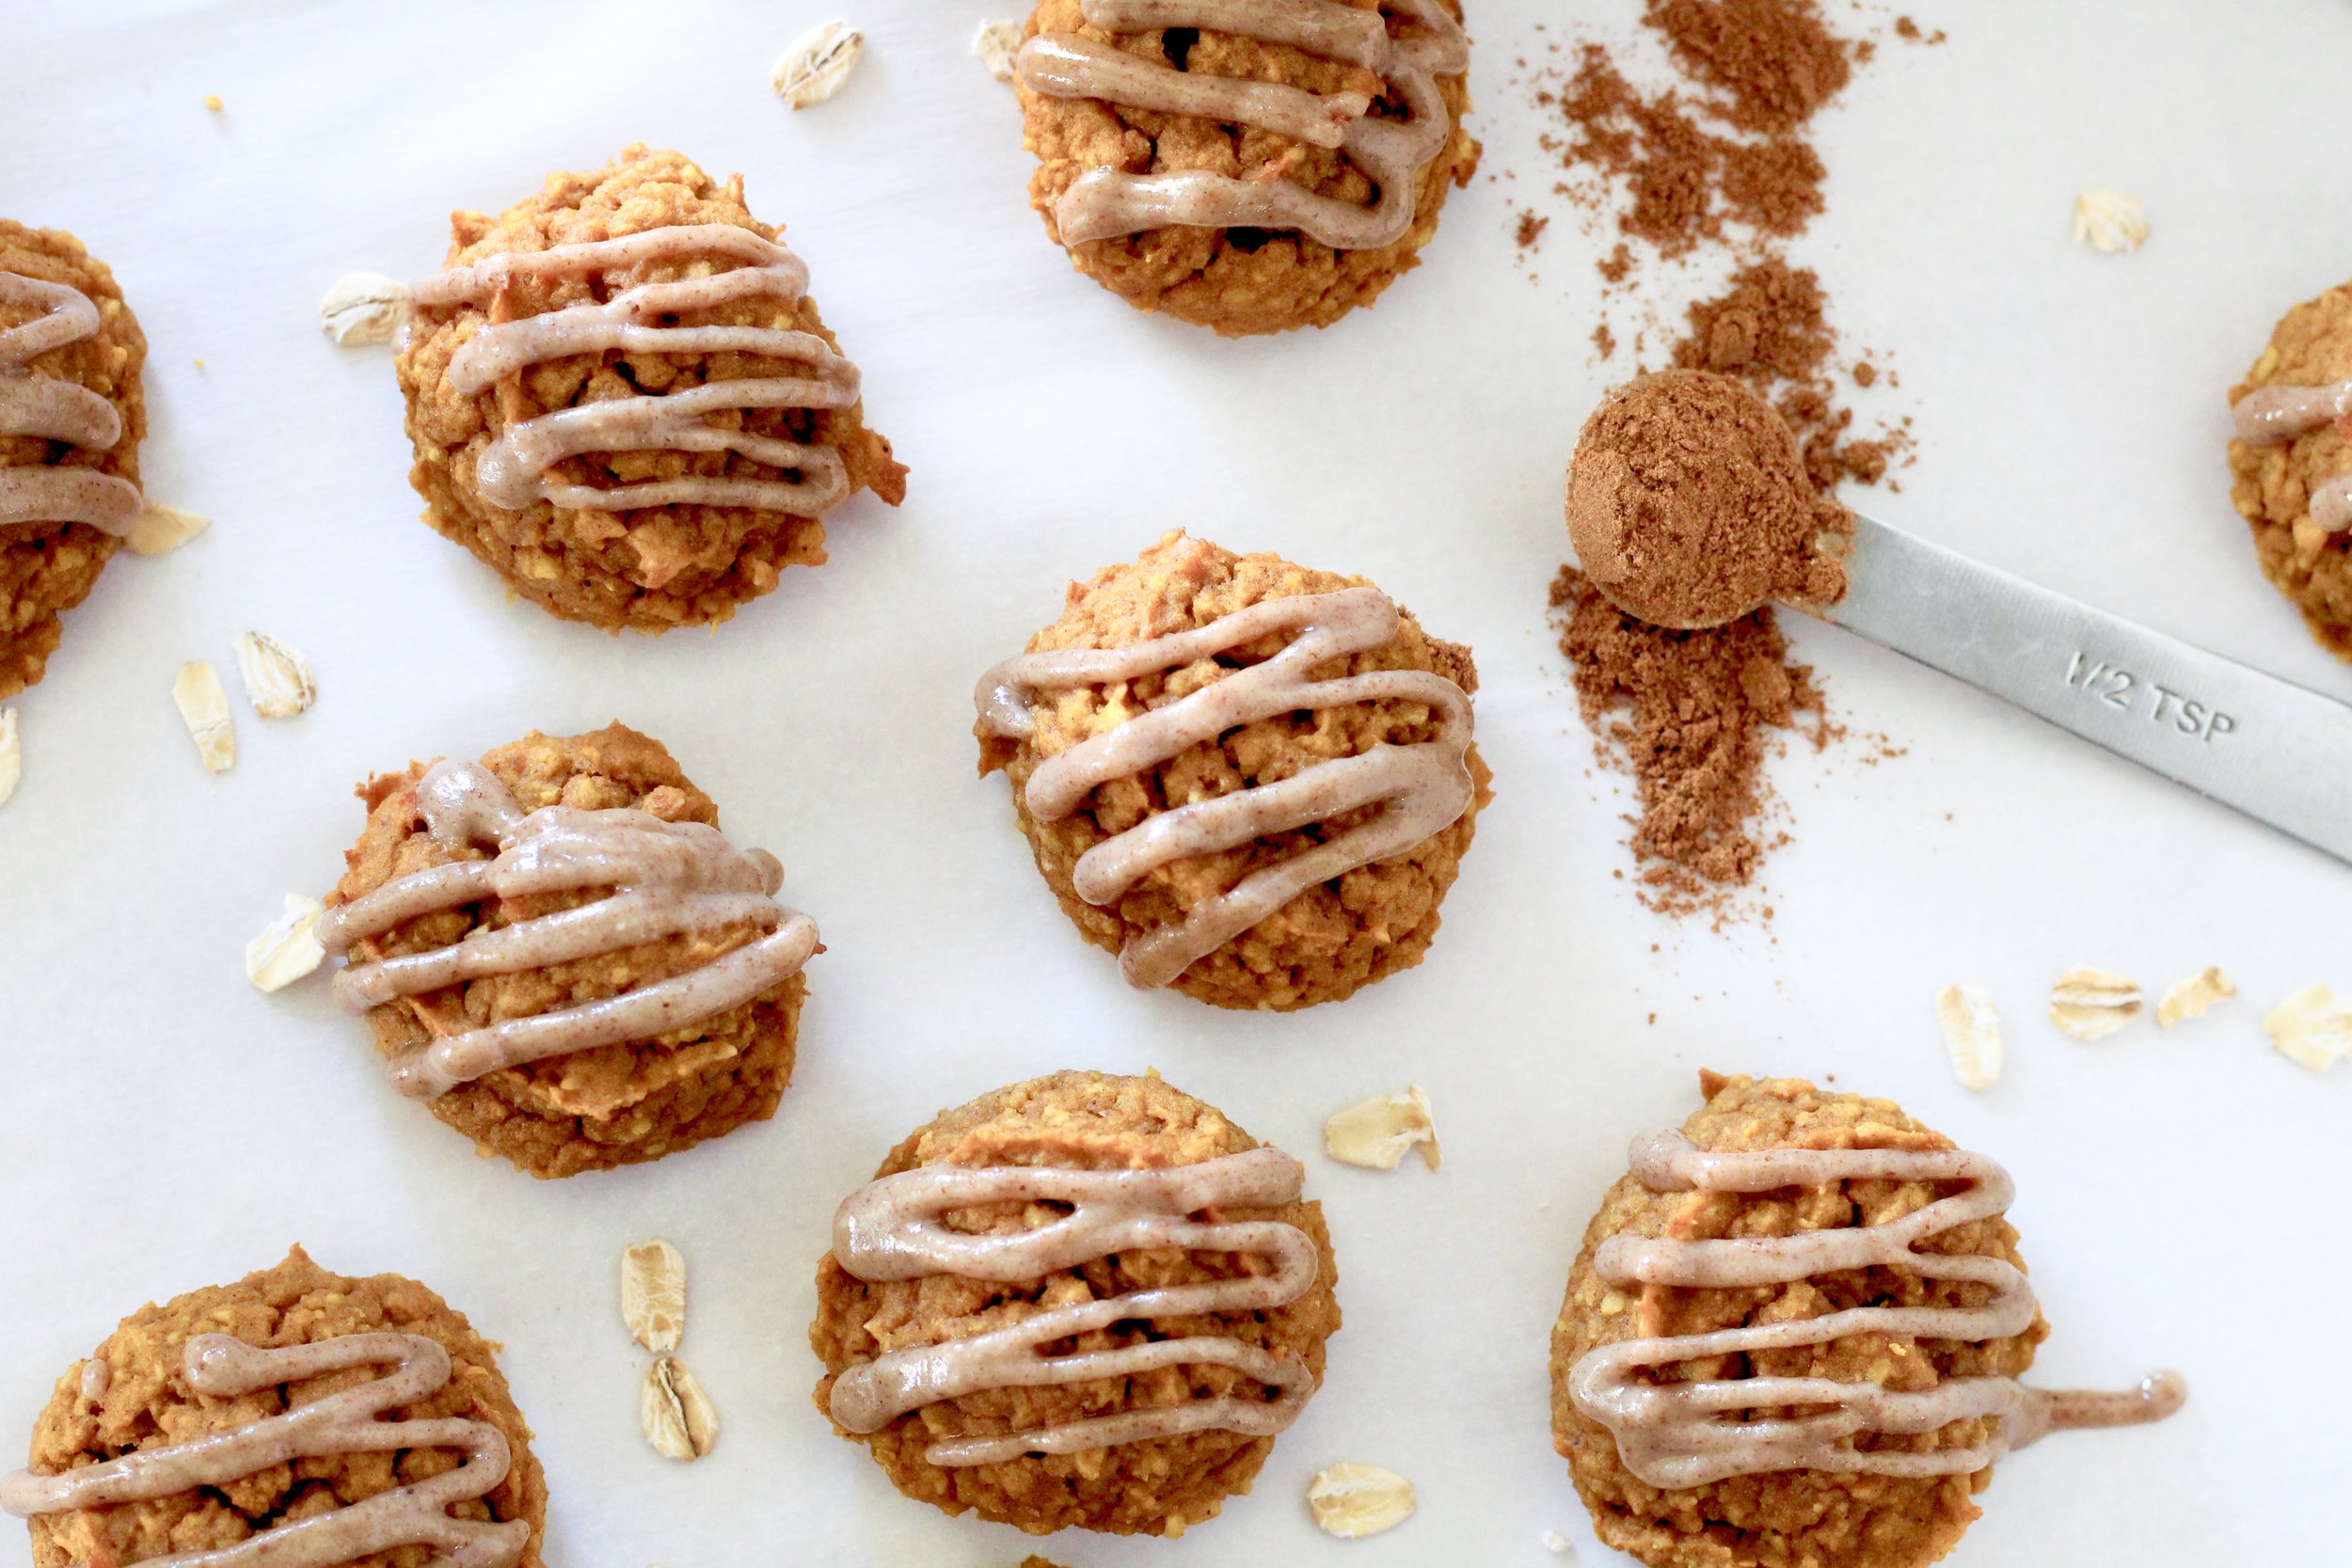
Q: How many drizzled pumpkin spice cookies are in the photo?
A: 9